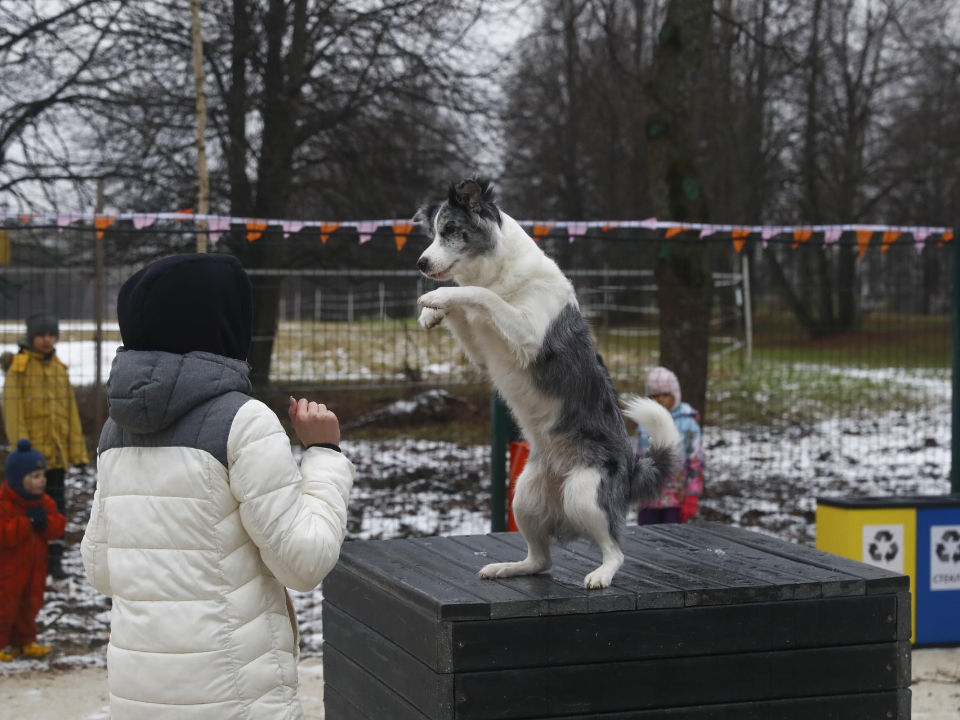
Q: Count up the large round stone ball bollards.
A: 0